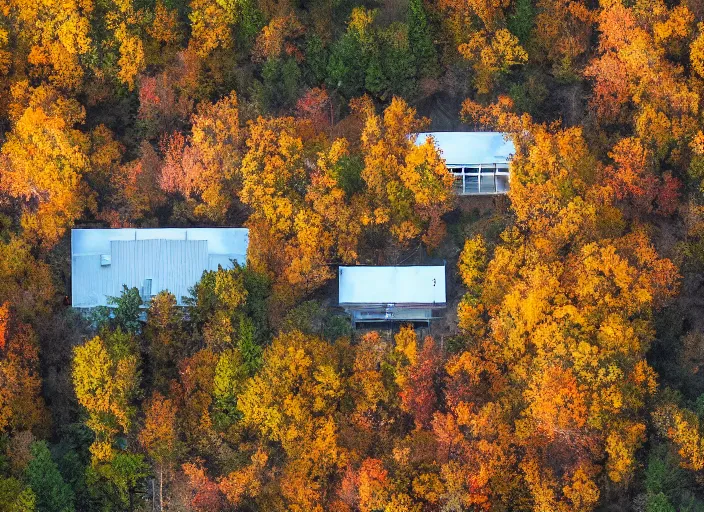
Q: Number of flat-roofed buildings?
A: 3